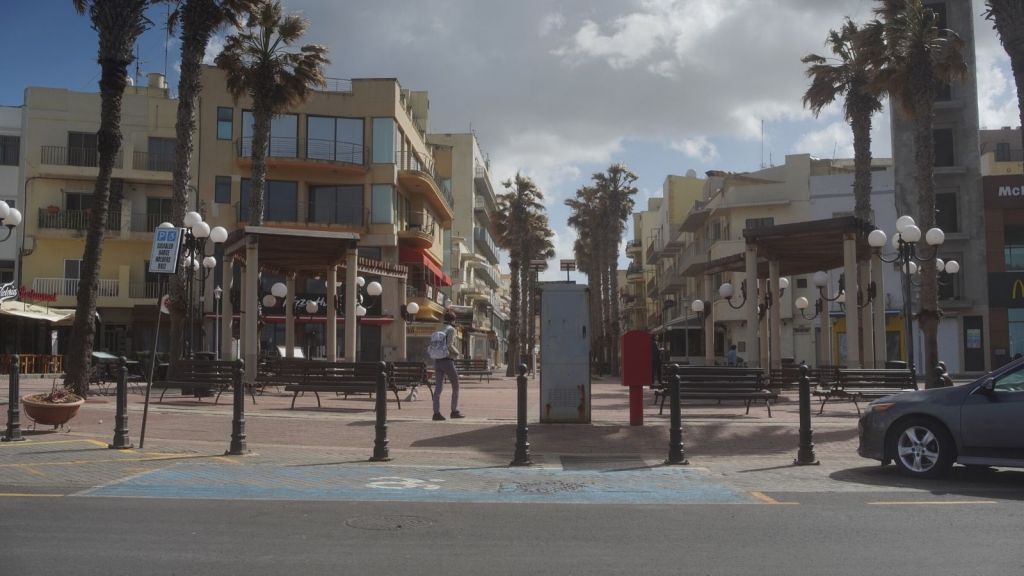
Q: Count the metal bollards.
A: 7